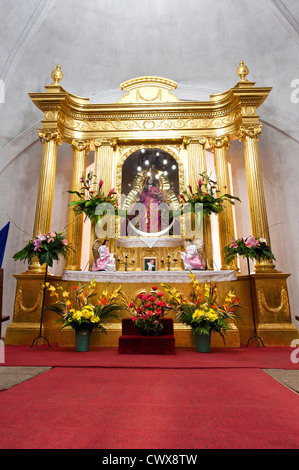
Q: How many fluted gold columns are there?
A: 6